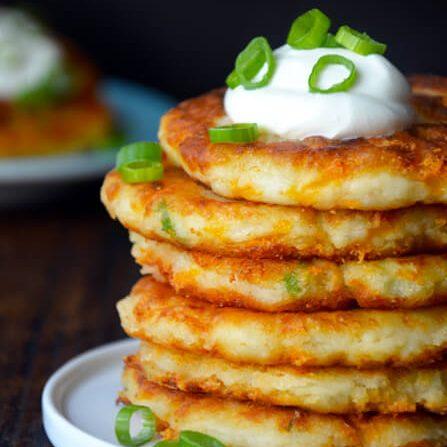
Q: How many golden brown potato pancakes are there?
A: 6